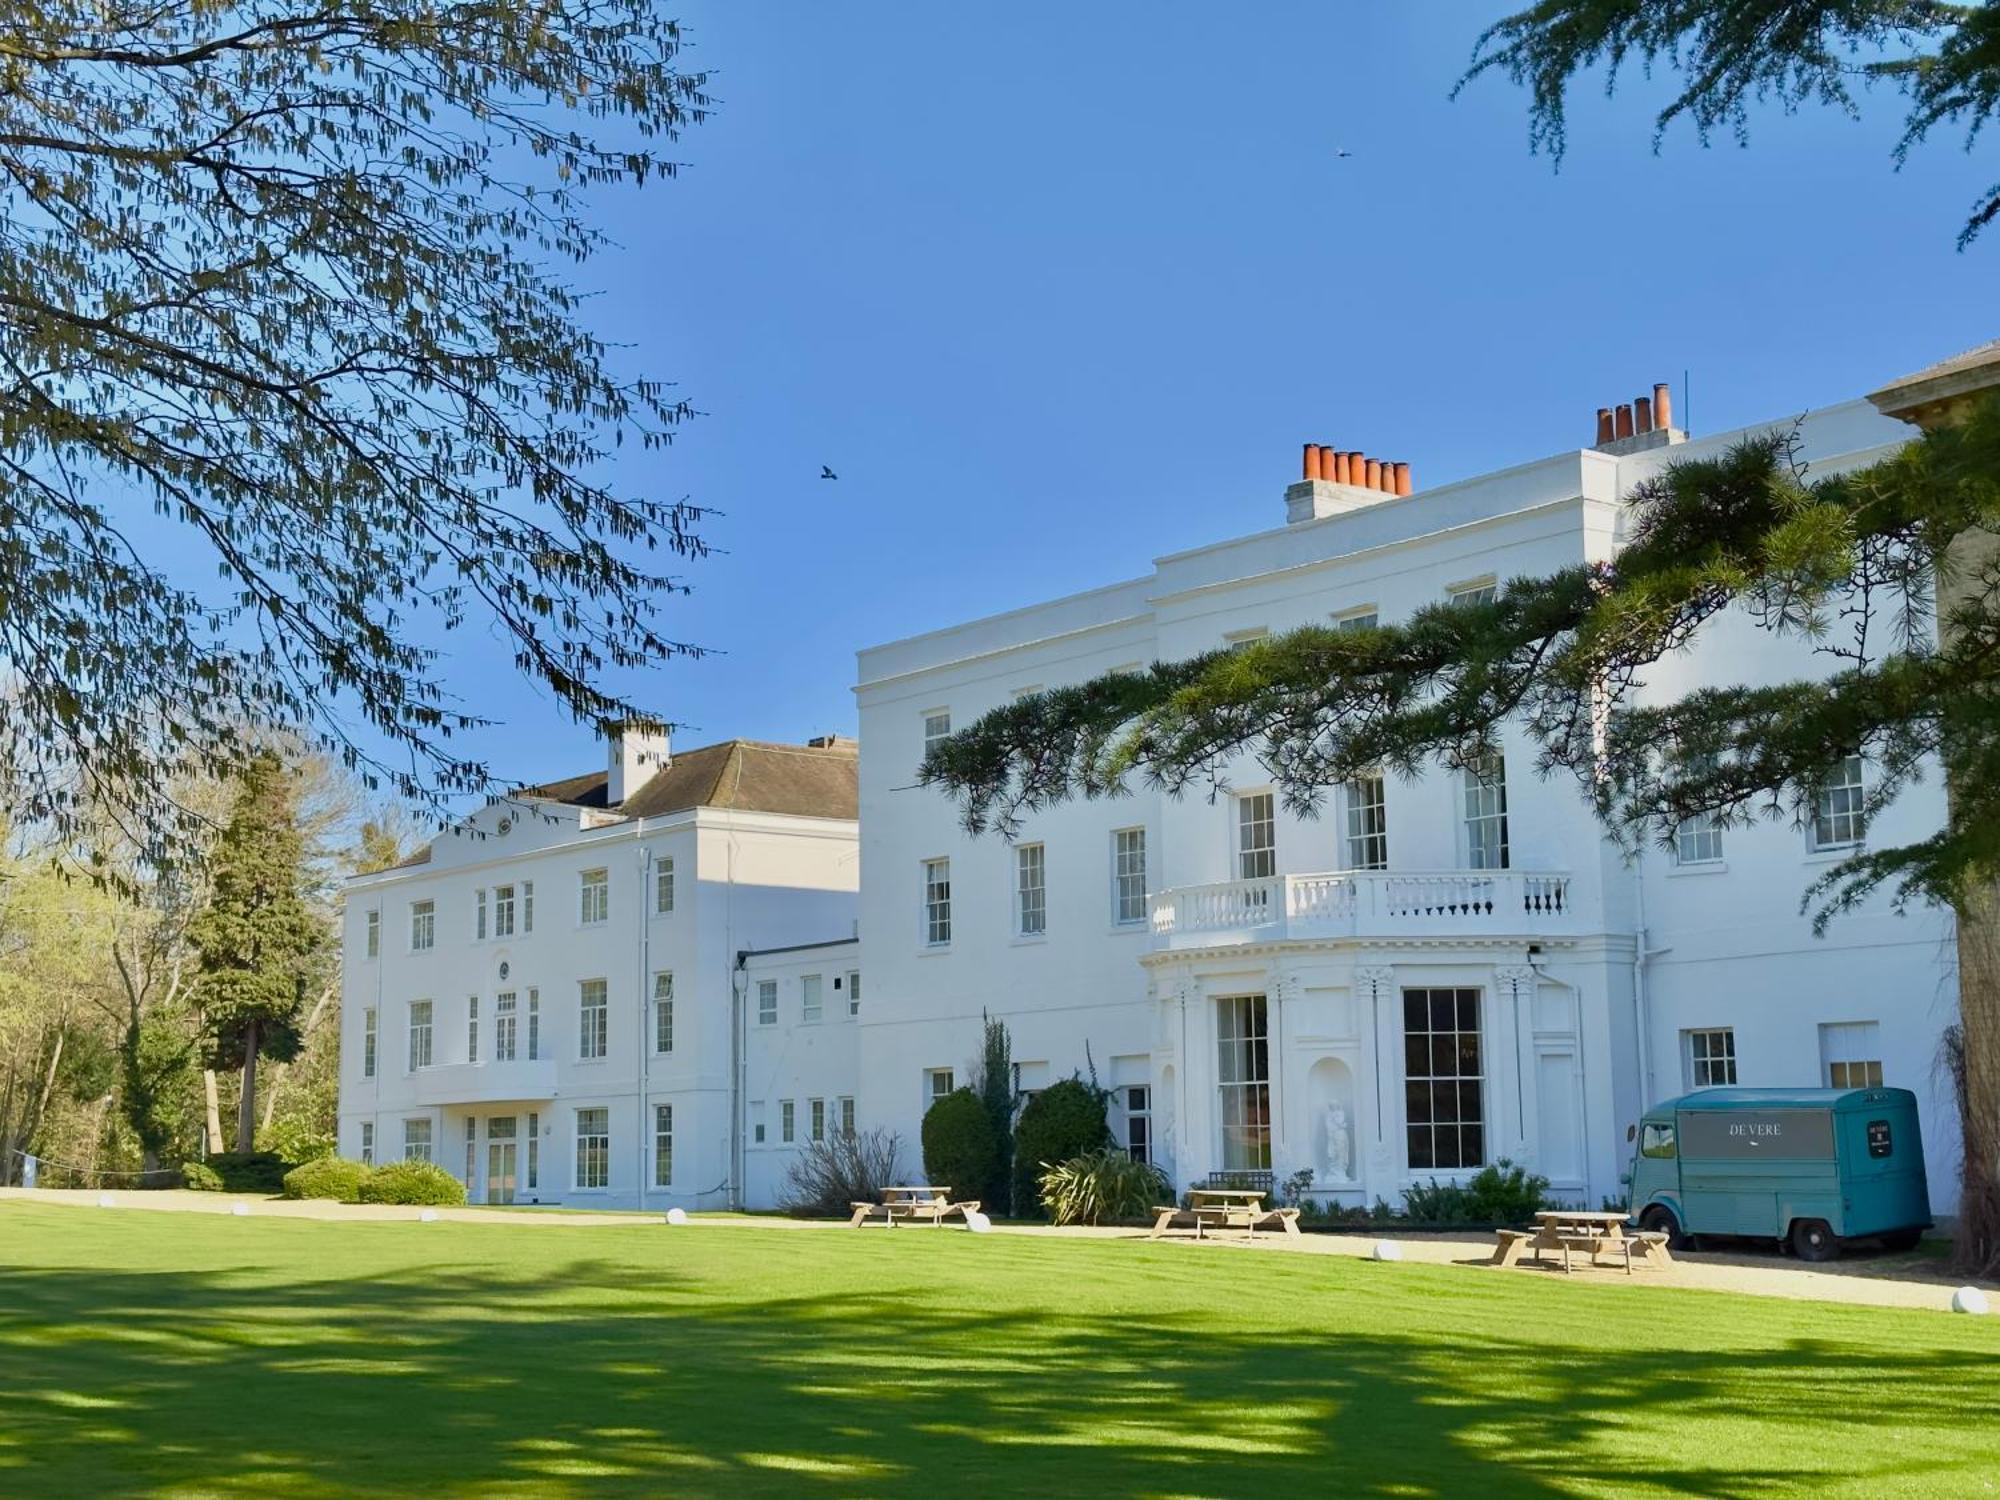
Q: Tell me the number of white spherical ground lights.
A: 7